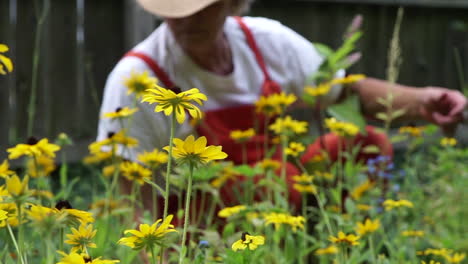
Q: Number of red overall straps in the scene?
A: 2